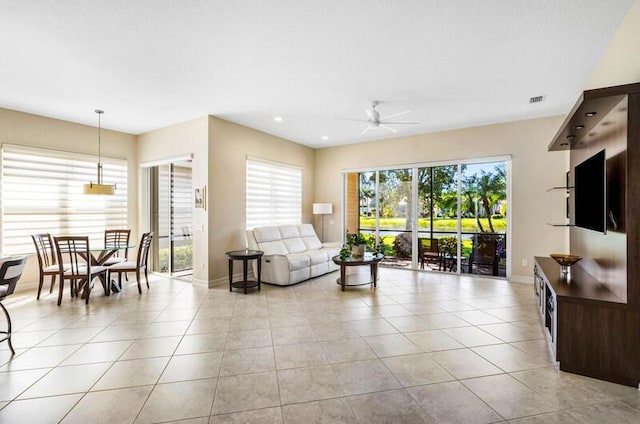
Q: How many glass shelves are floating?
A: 2